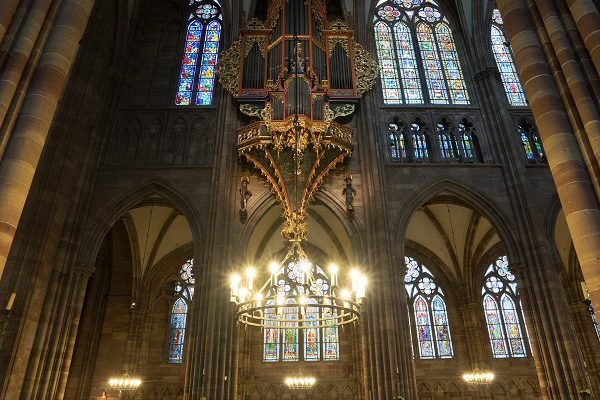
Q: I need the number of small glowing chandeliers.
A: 3